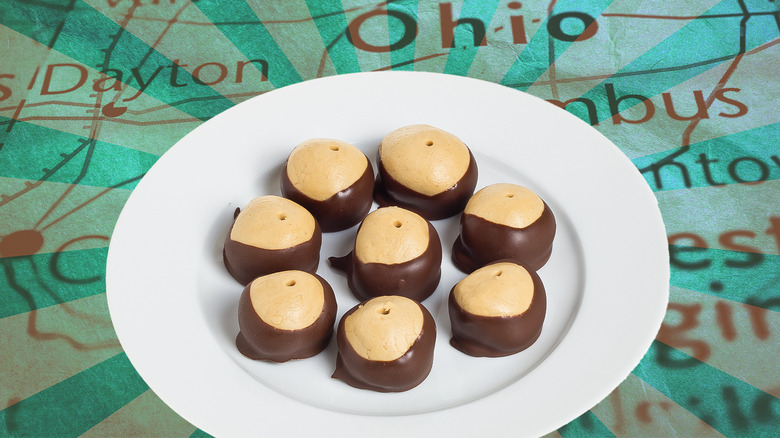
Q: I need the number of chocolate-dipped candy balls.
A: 8